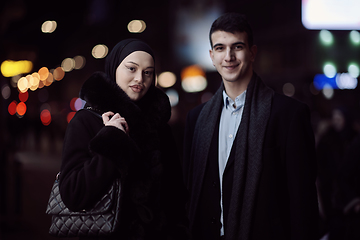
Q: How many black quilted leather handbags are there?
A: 1